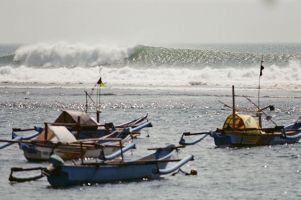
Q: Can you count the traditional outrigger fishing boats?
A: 4